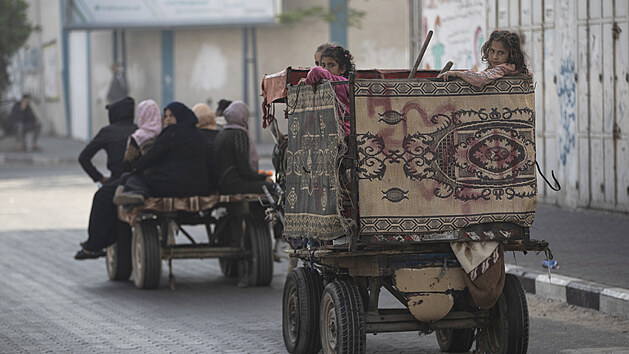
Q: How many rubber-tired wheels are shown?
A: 8